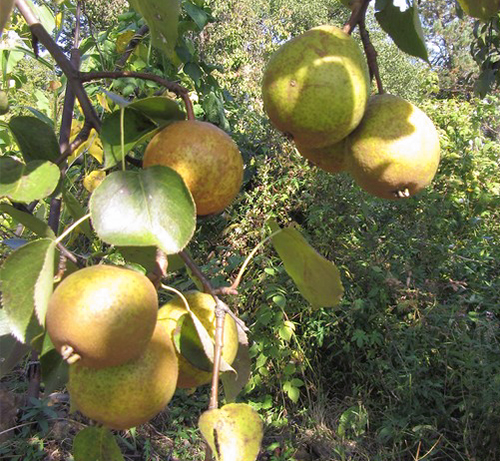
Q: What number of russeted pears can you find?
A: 7